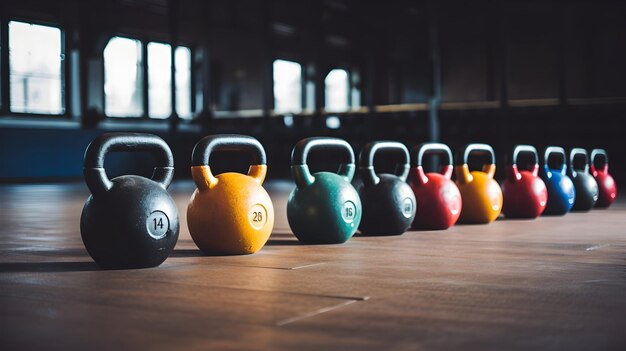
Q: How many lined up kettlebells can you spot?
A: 10